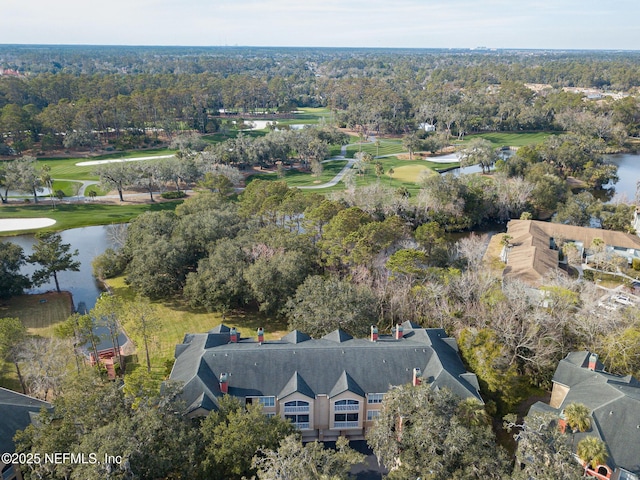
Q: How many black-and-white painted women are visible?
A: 0